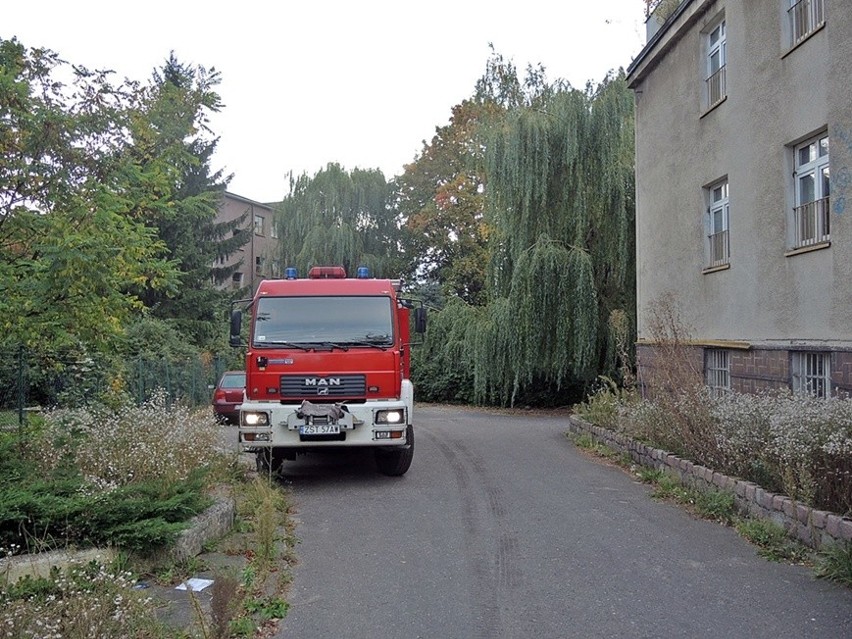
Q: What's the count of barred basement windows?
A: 2